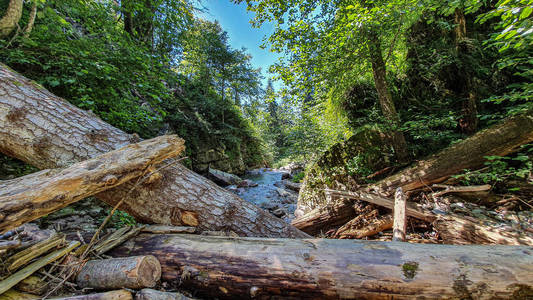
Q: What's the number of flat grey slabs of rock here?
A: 1